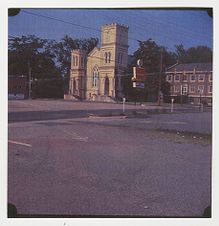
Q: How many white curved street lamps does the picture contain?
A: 0